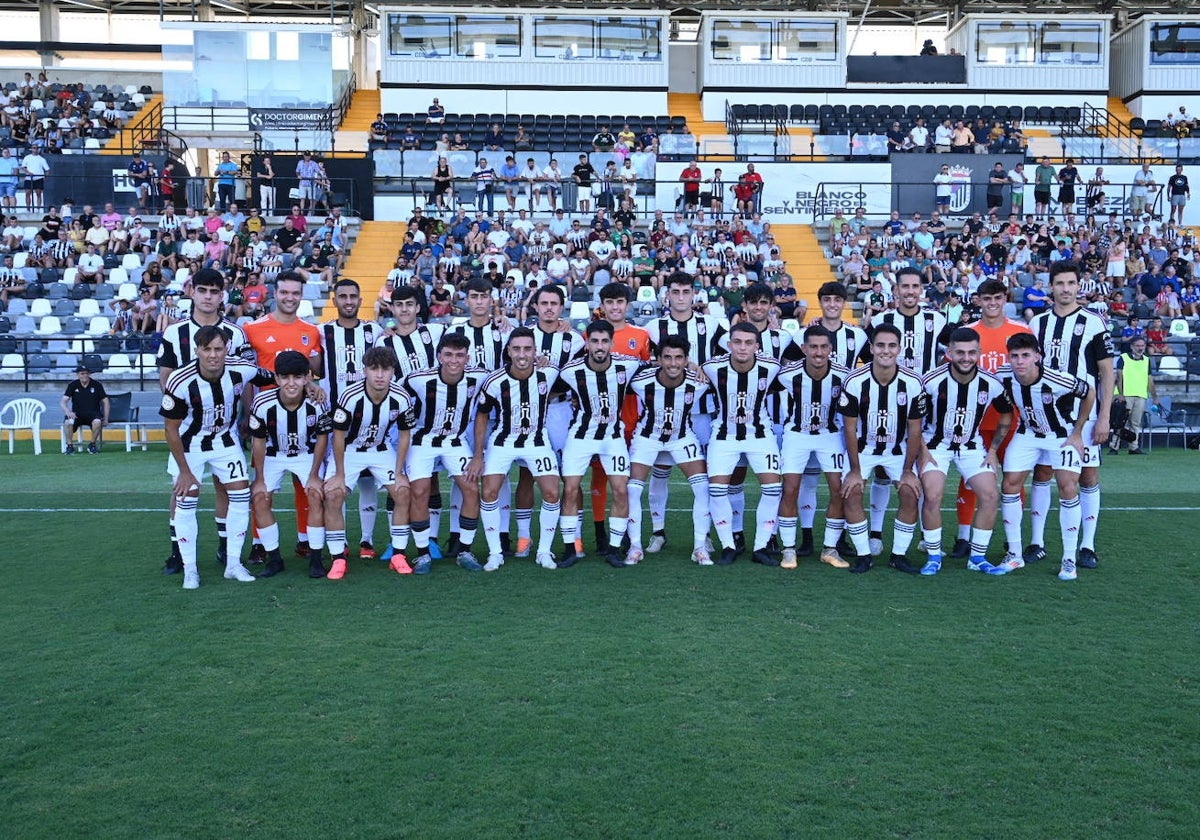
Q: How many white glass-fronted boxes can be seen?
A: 4